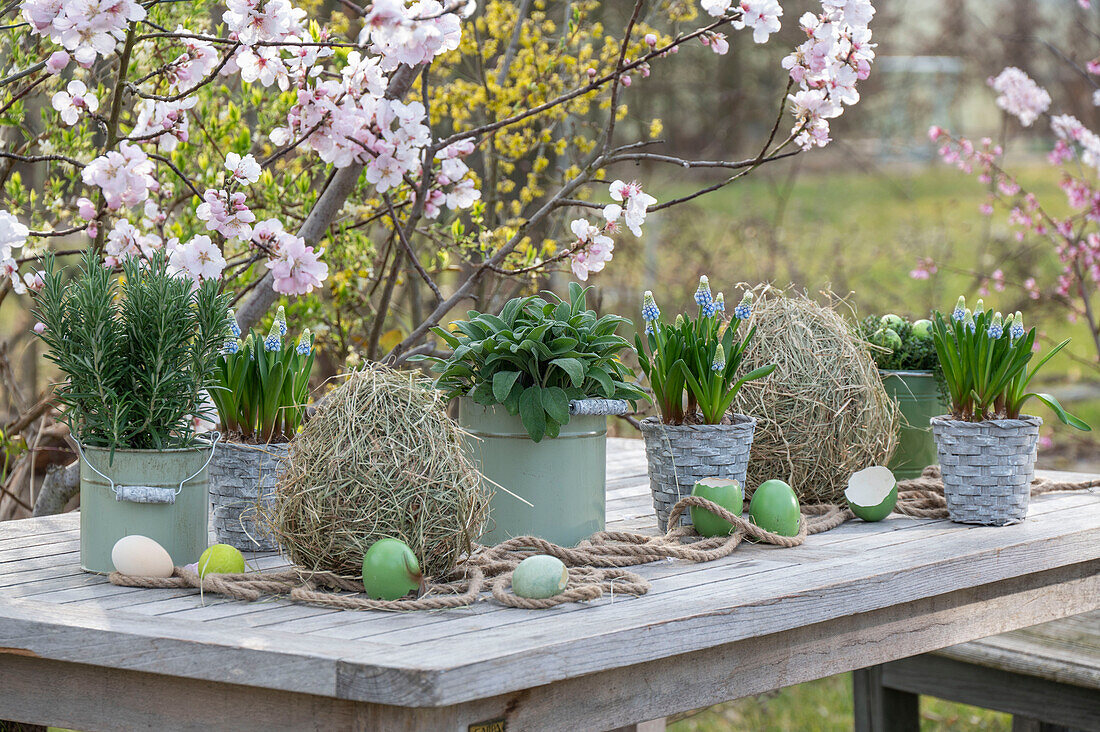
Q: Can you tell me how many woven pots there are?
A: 3